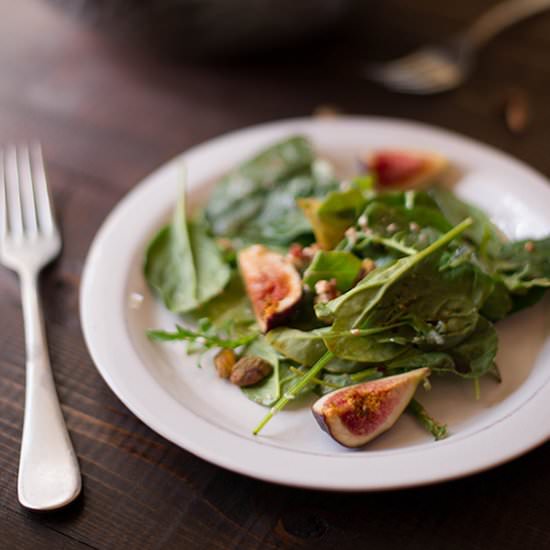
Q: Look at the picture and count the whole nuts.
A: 2